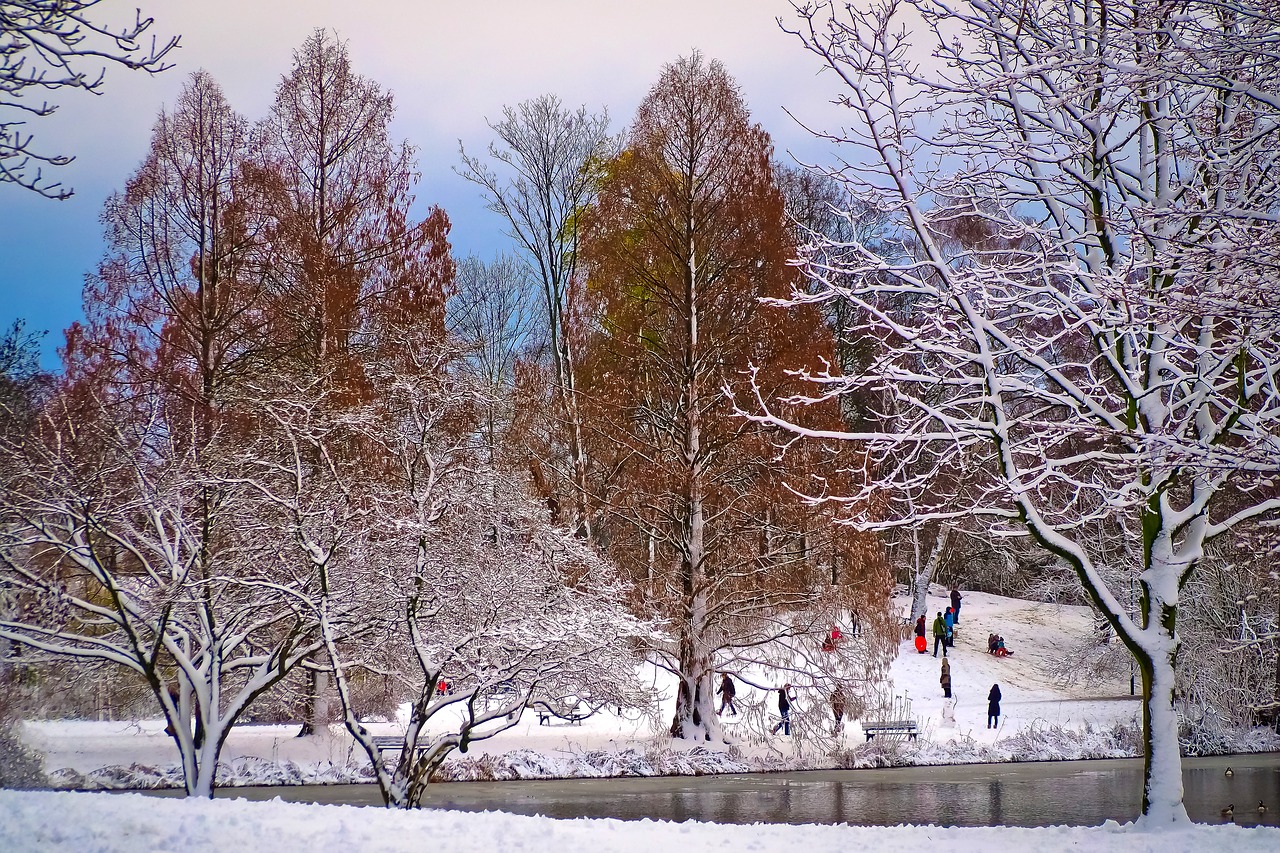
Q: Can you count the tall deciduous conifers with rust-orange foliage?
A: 3